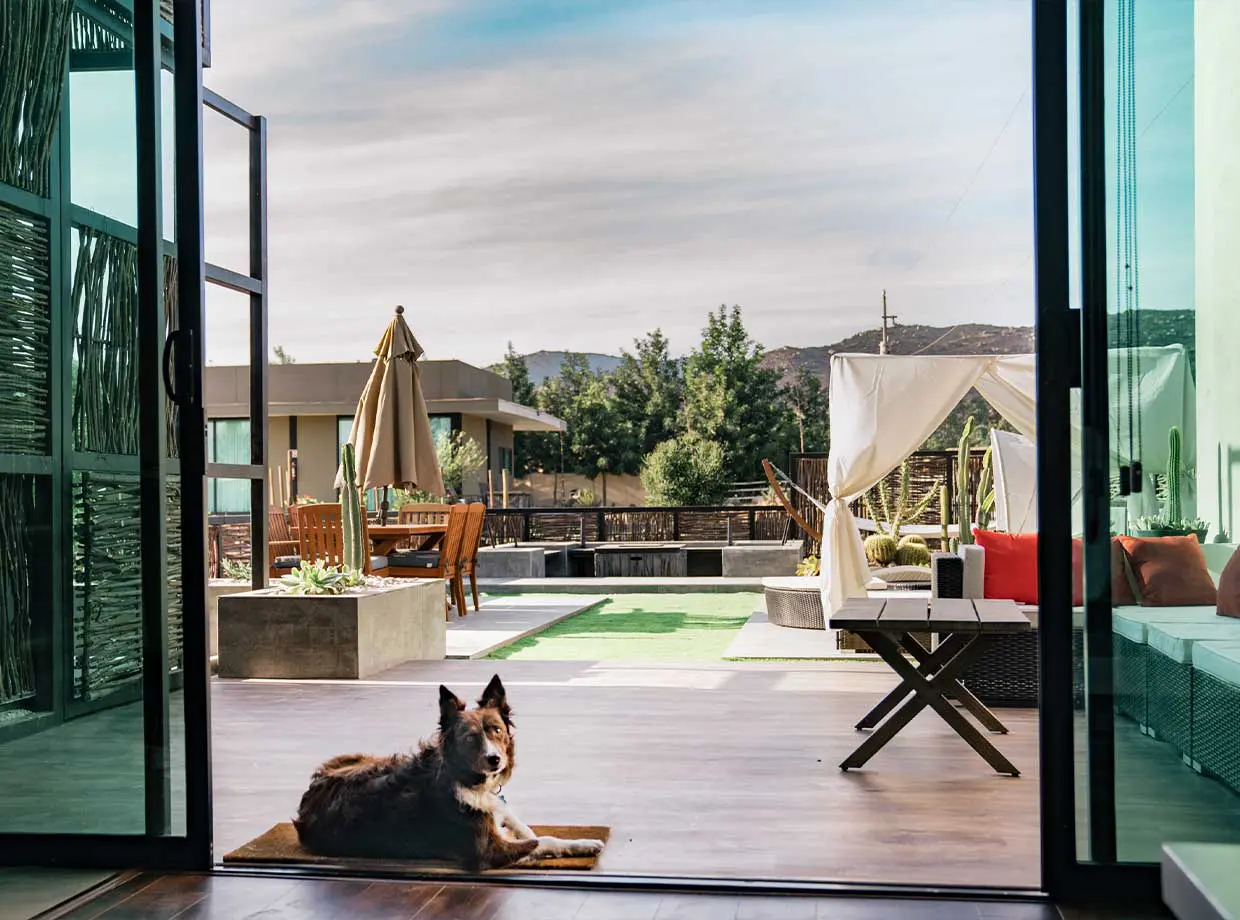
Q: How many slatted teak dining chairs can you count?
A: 6